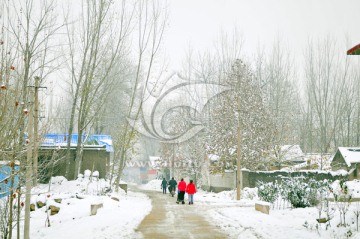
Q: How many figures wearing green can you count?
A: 2